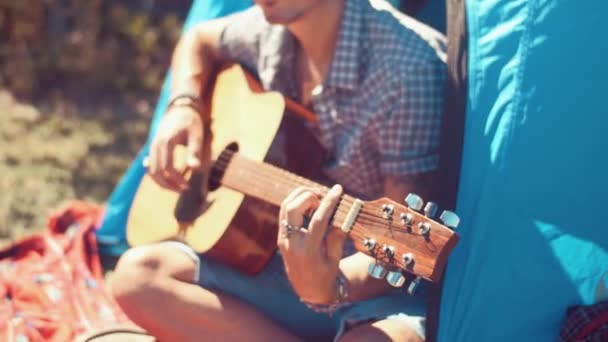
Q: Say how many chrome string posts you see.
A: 6